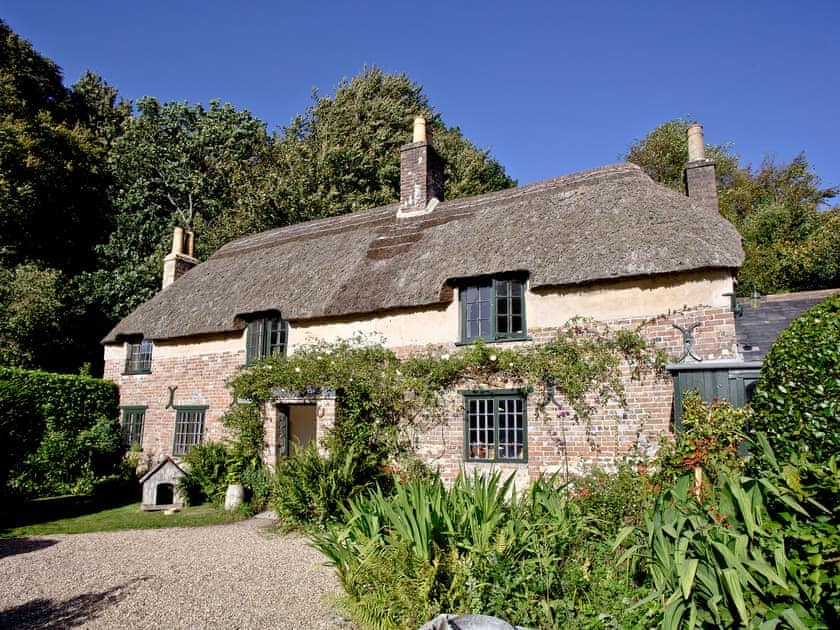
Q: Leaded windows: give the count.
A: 6